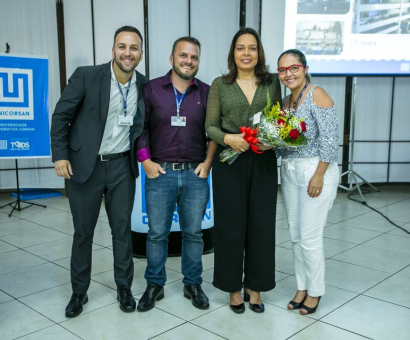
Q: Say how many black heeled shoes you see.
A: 4